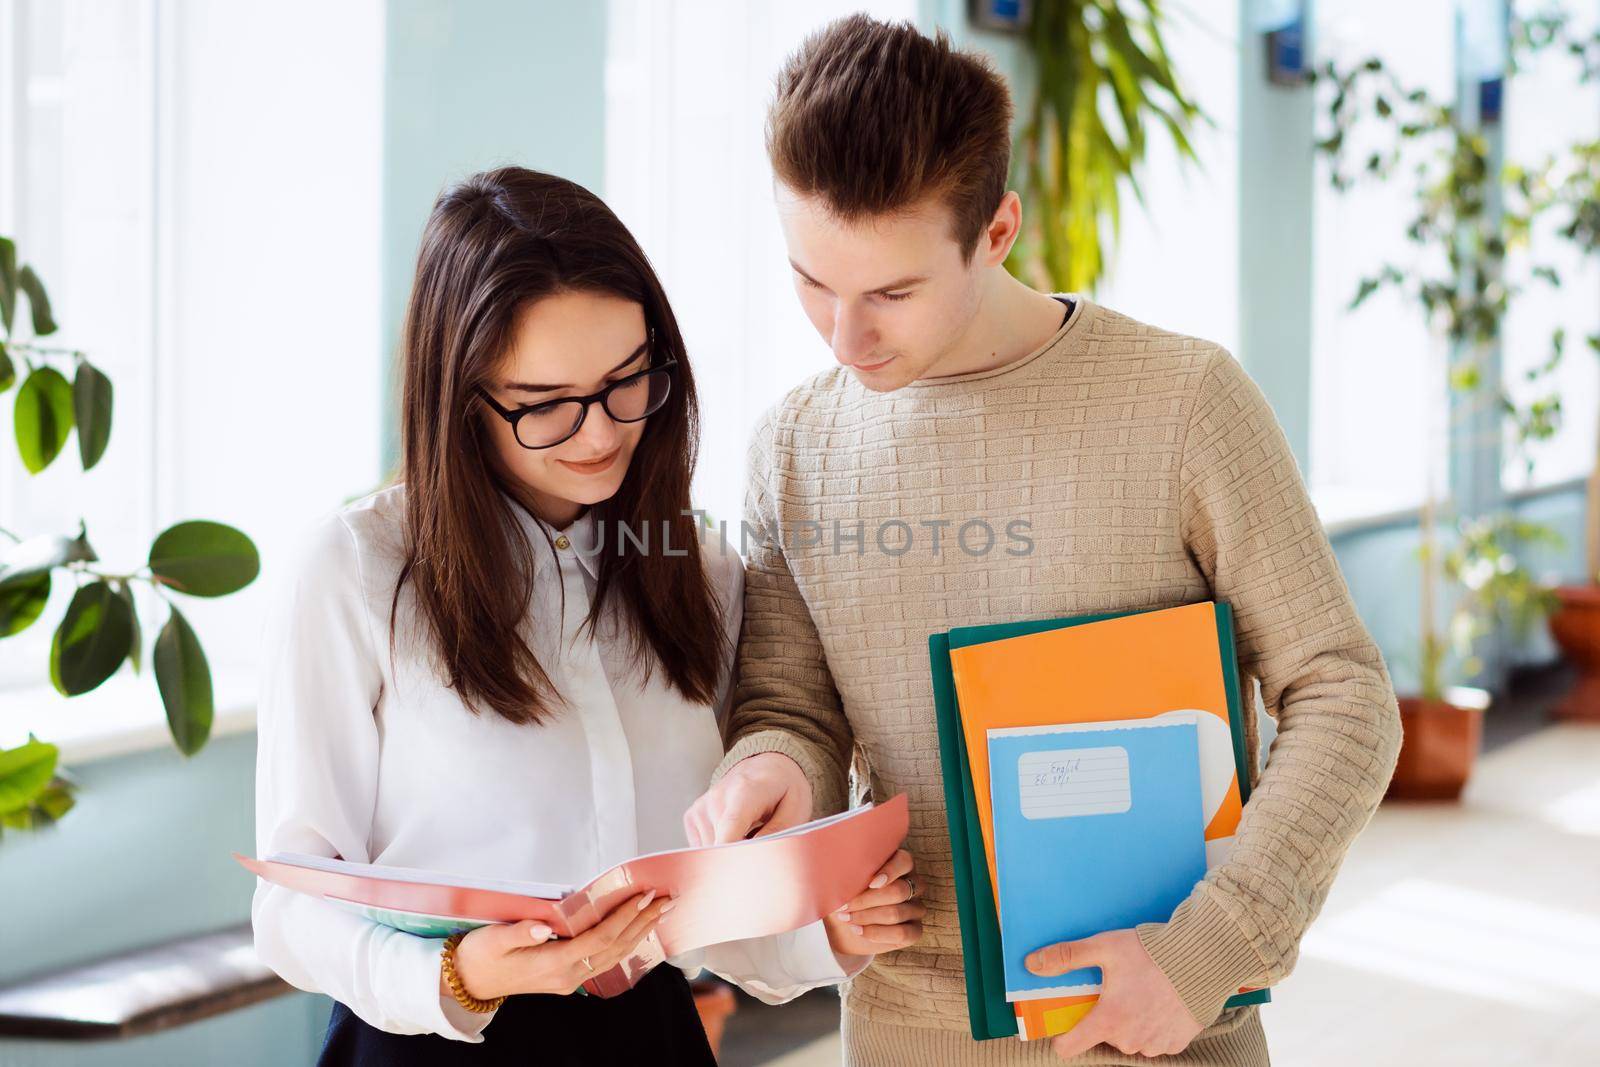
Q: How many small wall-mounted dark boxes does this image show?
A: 3